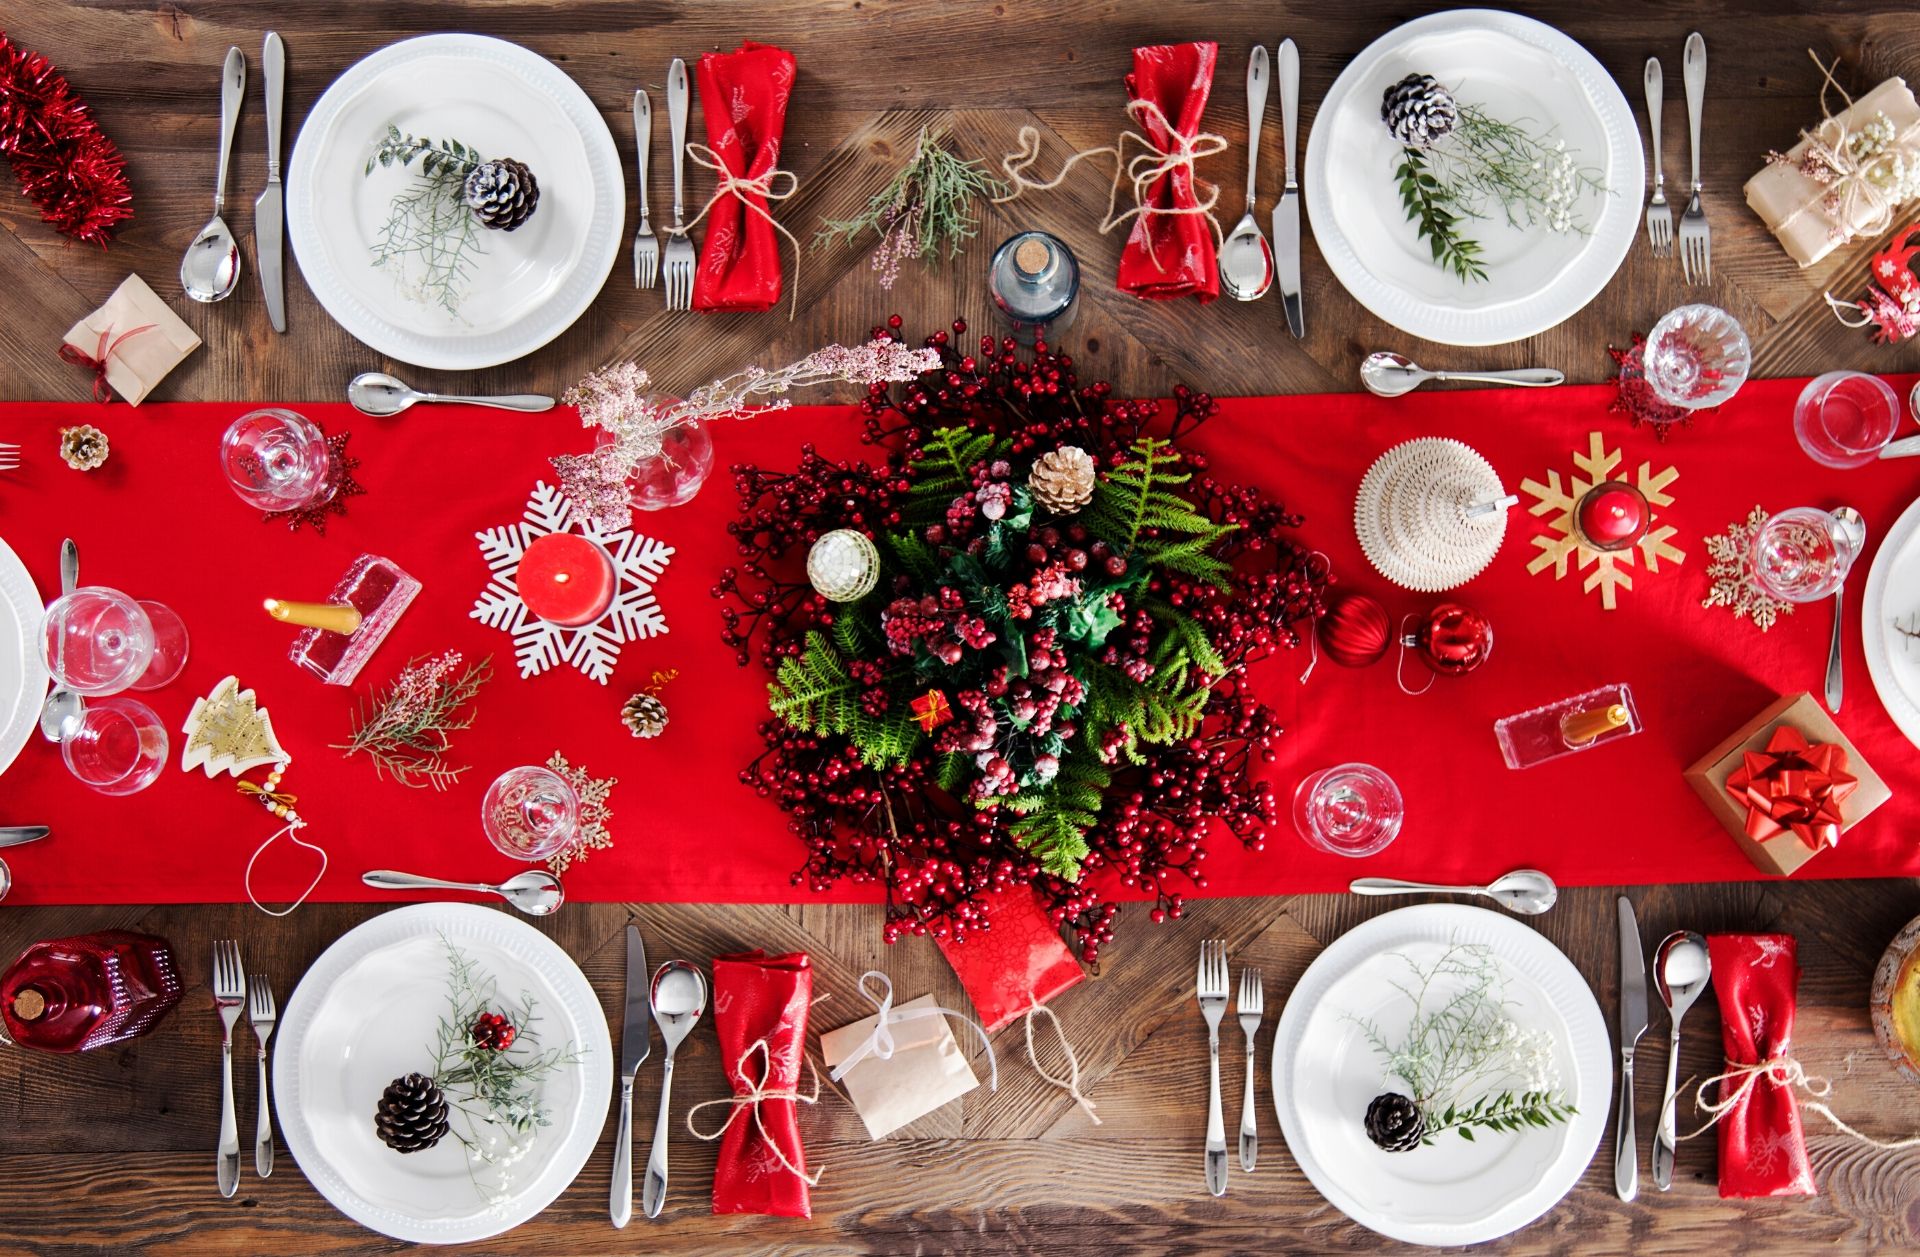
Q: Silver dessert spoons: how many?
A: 6